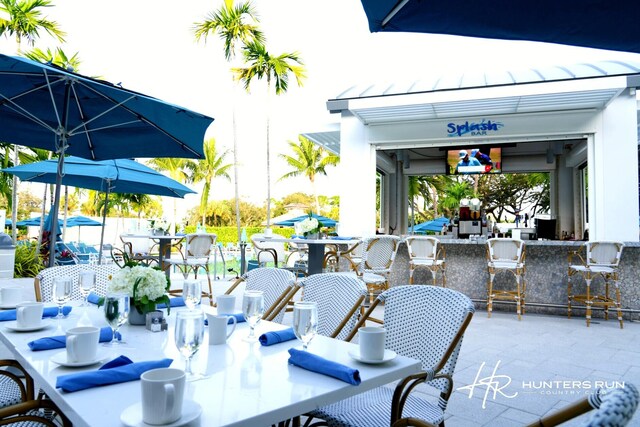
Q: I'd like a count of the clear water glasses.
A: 7